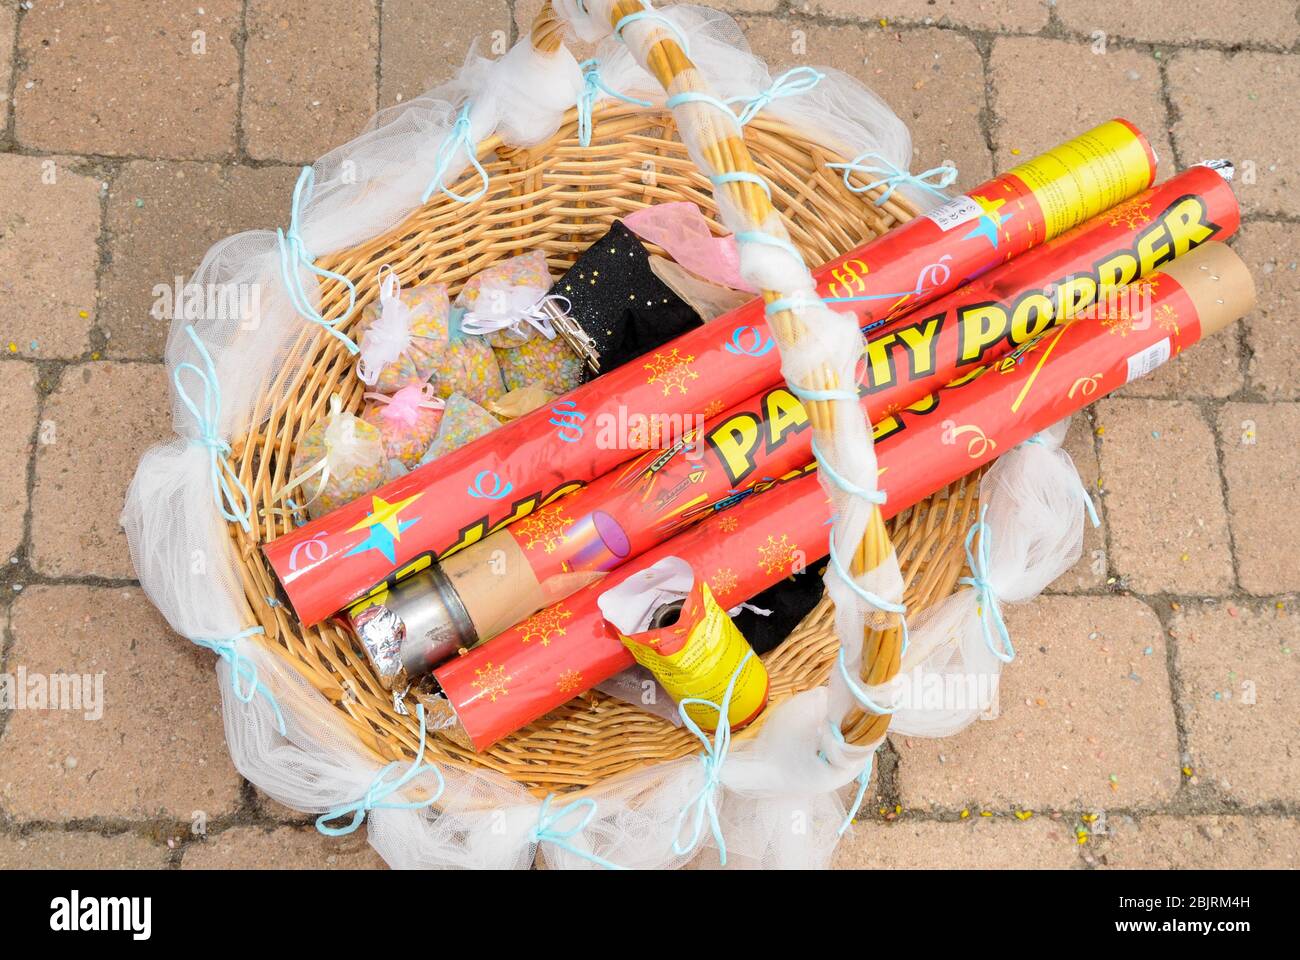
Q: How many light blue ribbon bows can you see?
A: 11